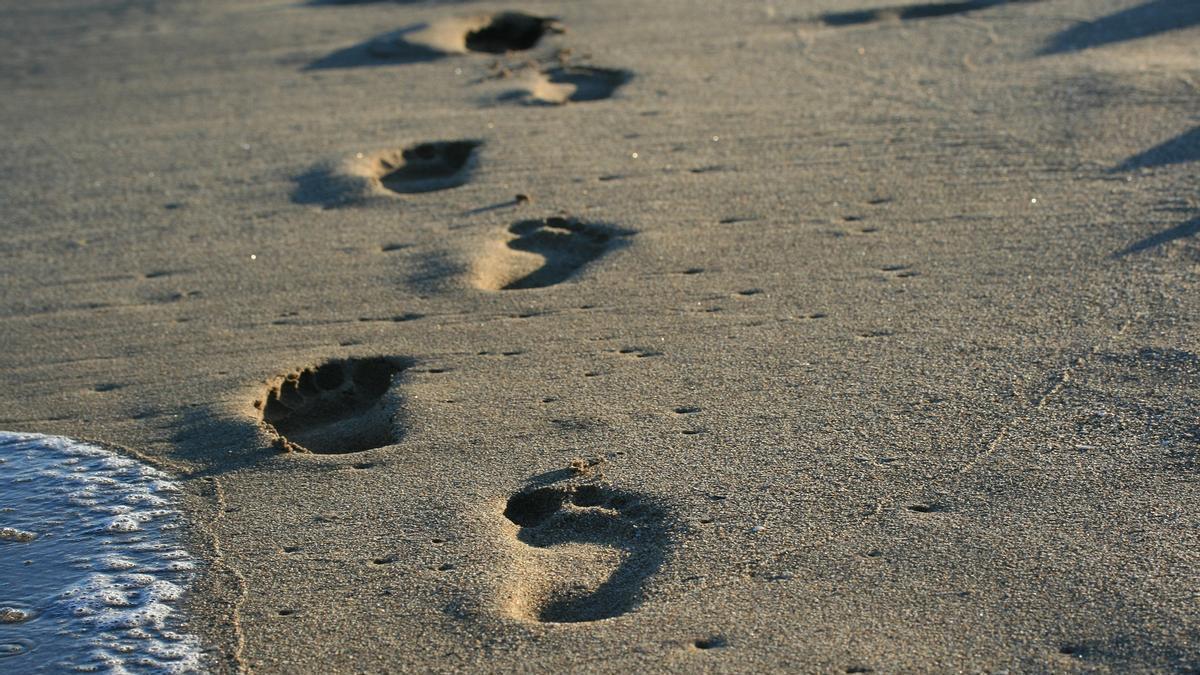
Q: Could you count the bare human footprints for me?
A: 6